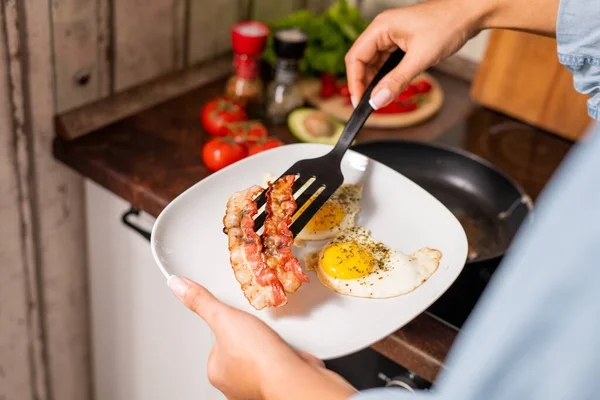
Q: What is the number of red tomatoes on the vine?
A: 4